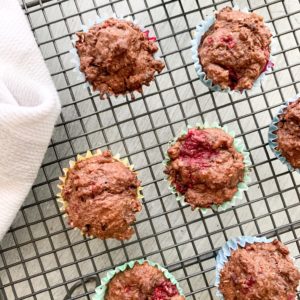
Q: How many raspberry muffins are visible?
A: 7